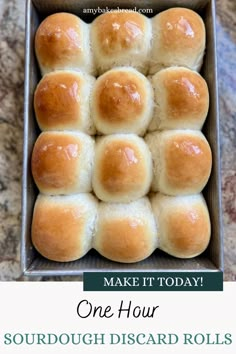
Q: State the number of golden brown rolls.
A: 12